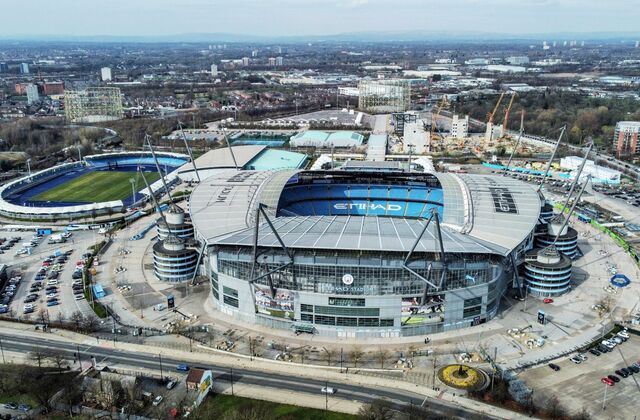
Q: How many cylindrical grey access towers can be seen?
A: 5